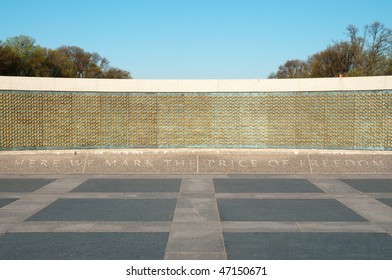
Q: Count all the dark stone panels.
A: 10